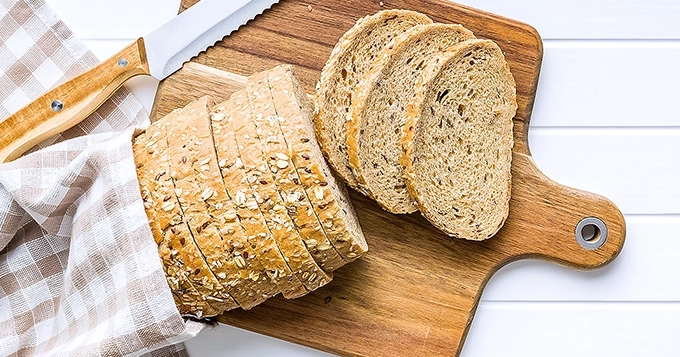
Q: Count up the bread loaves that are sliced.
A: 1